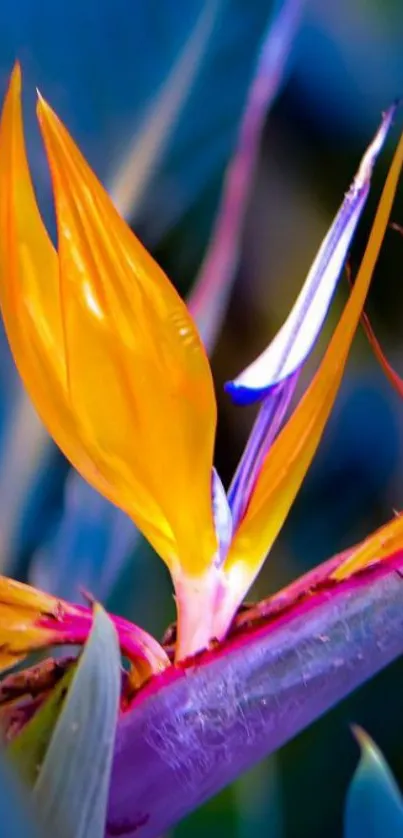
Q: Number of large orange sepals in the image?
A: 3